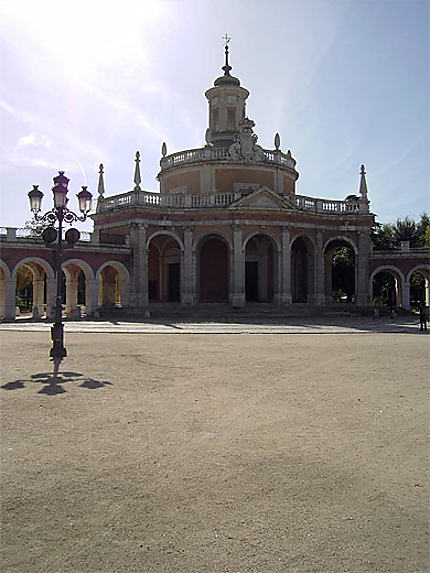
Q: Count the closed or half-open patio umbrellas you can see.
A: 0